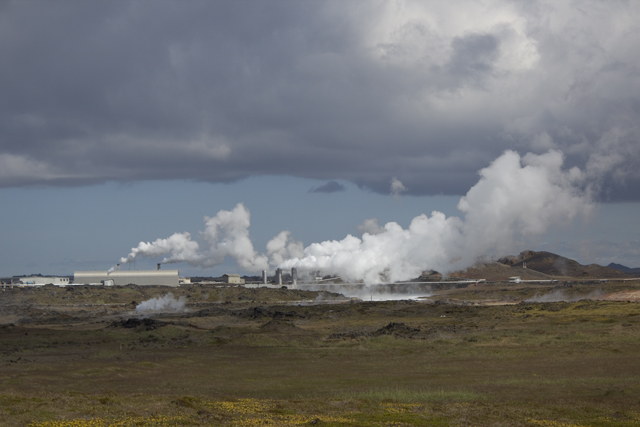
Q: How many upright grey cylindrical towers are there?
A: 3